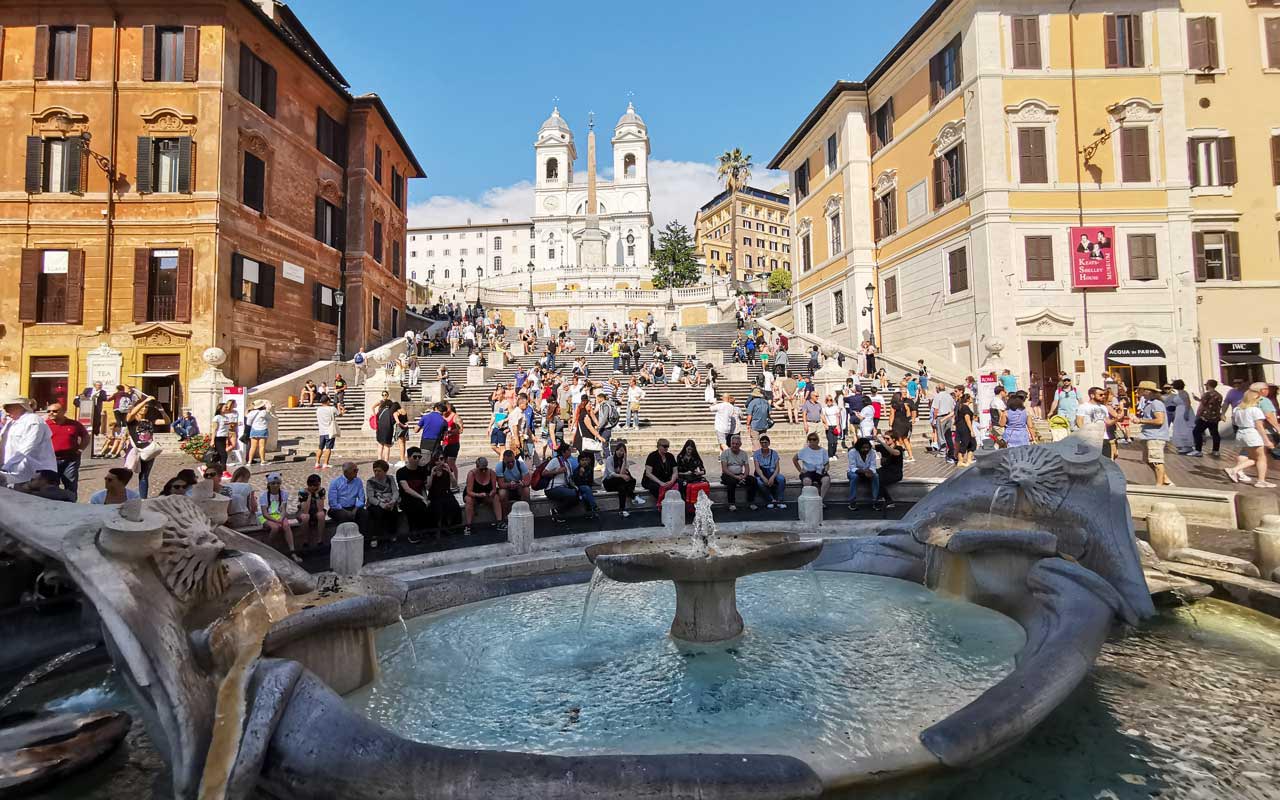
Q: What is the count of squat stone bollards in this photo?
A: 6